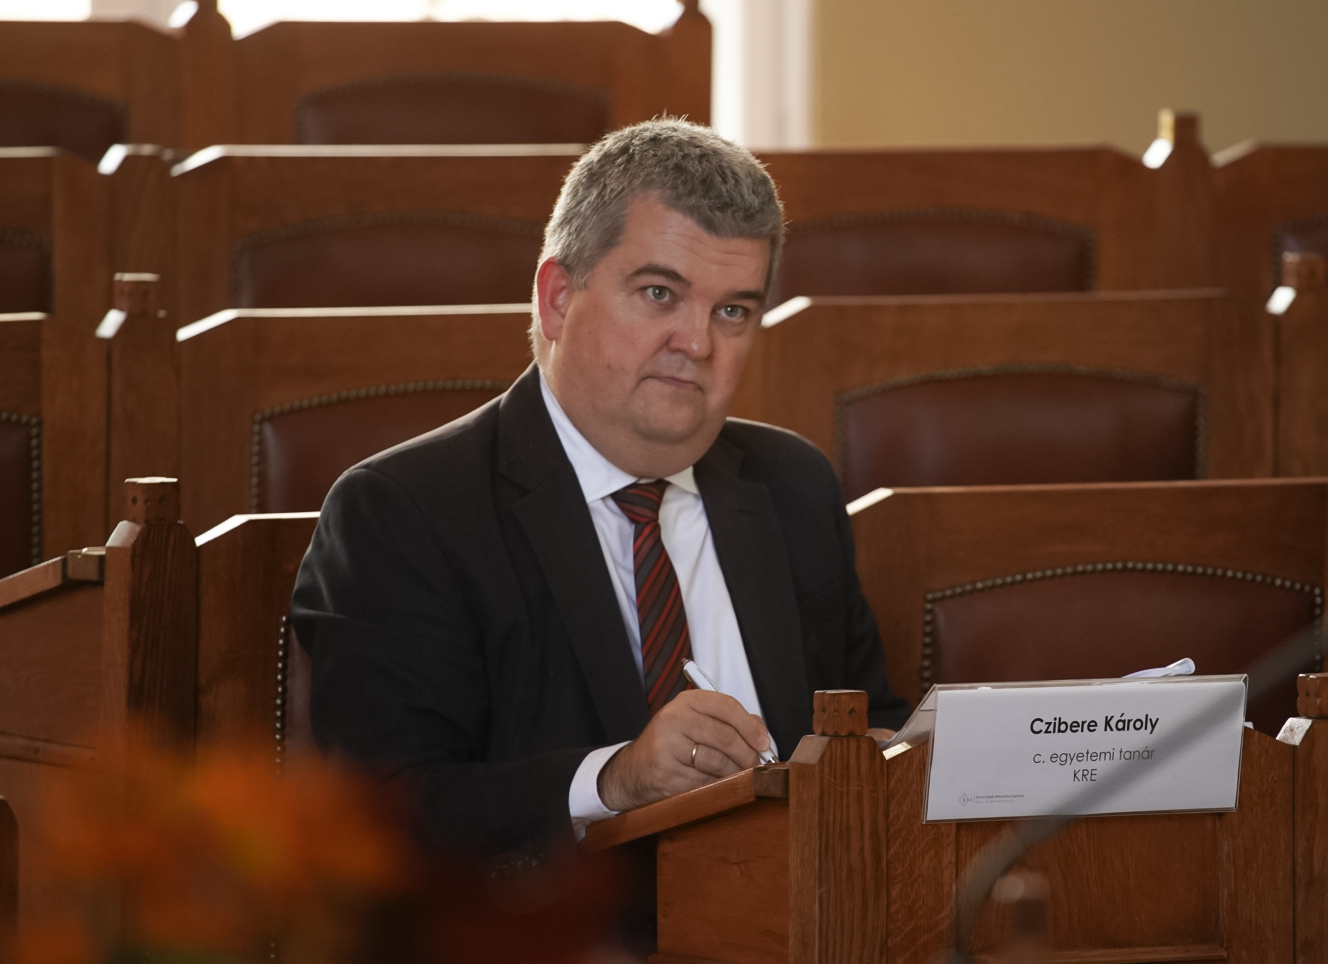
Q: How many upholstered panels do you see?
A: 11